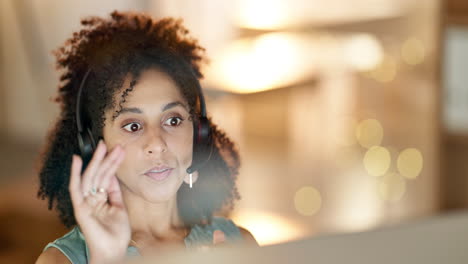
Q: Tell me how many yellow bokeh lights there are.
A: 7